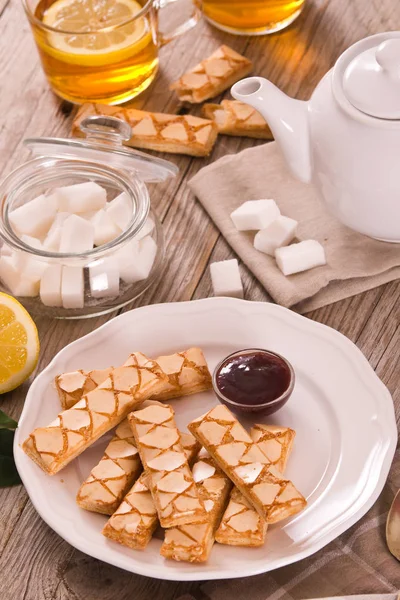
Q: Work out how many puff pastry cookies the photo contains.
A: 11